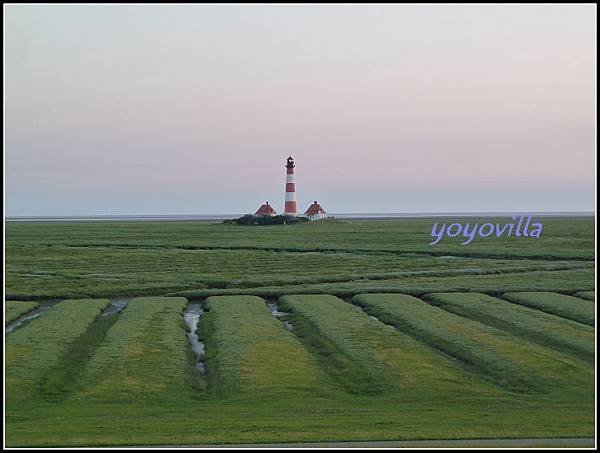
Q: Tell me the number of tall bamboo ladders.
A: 0